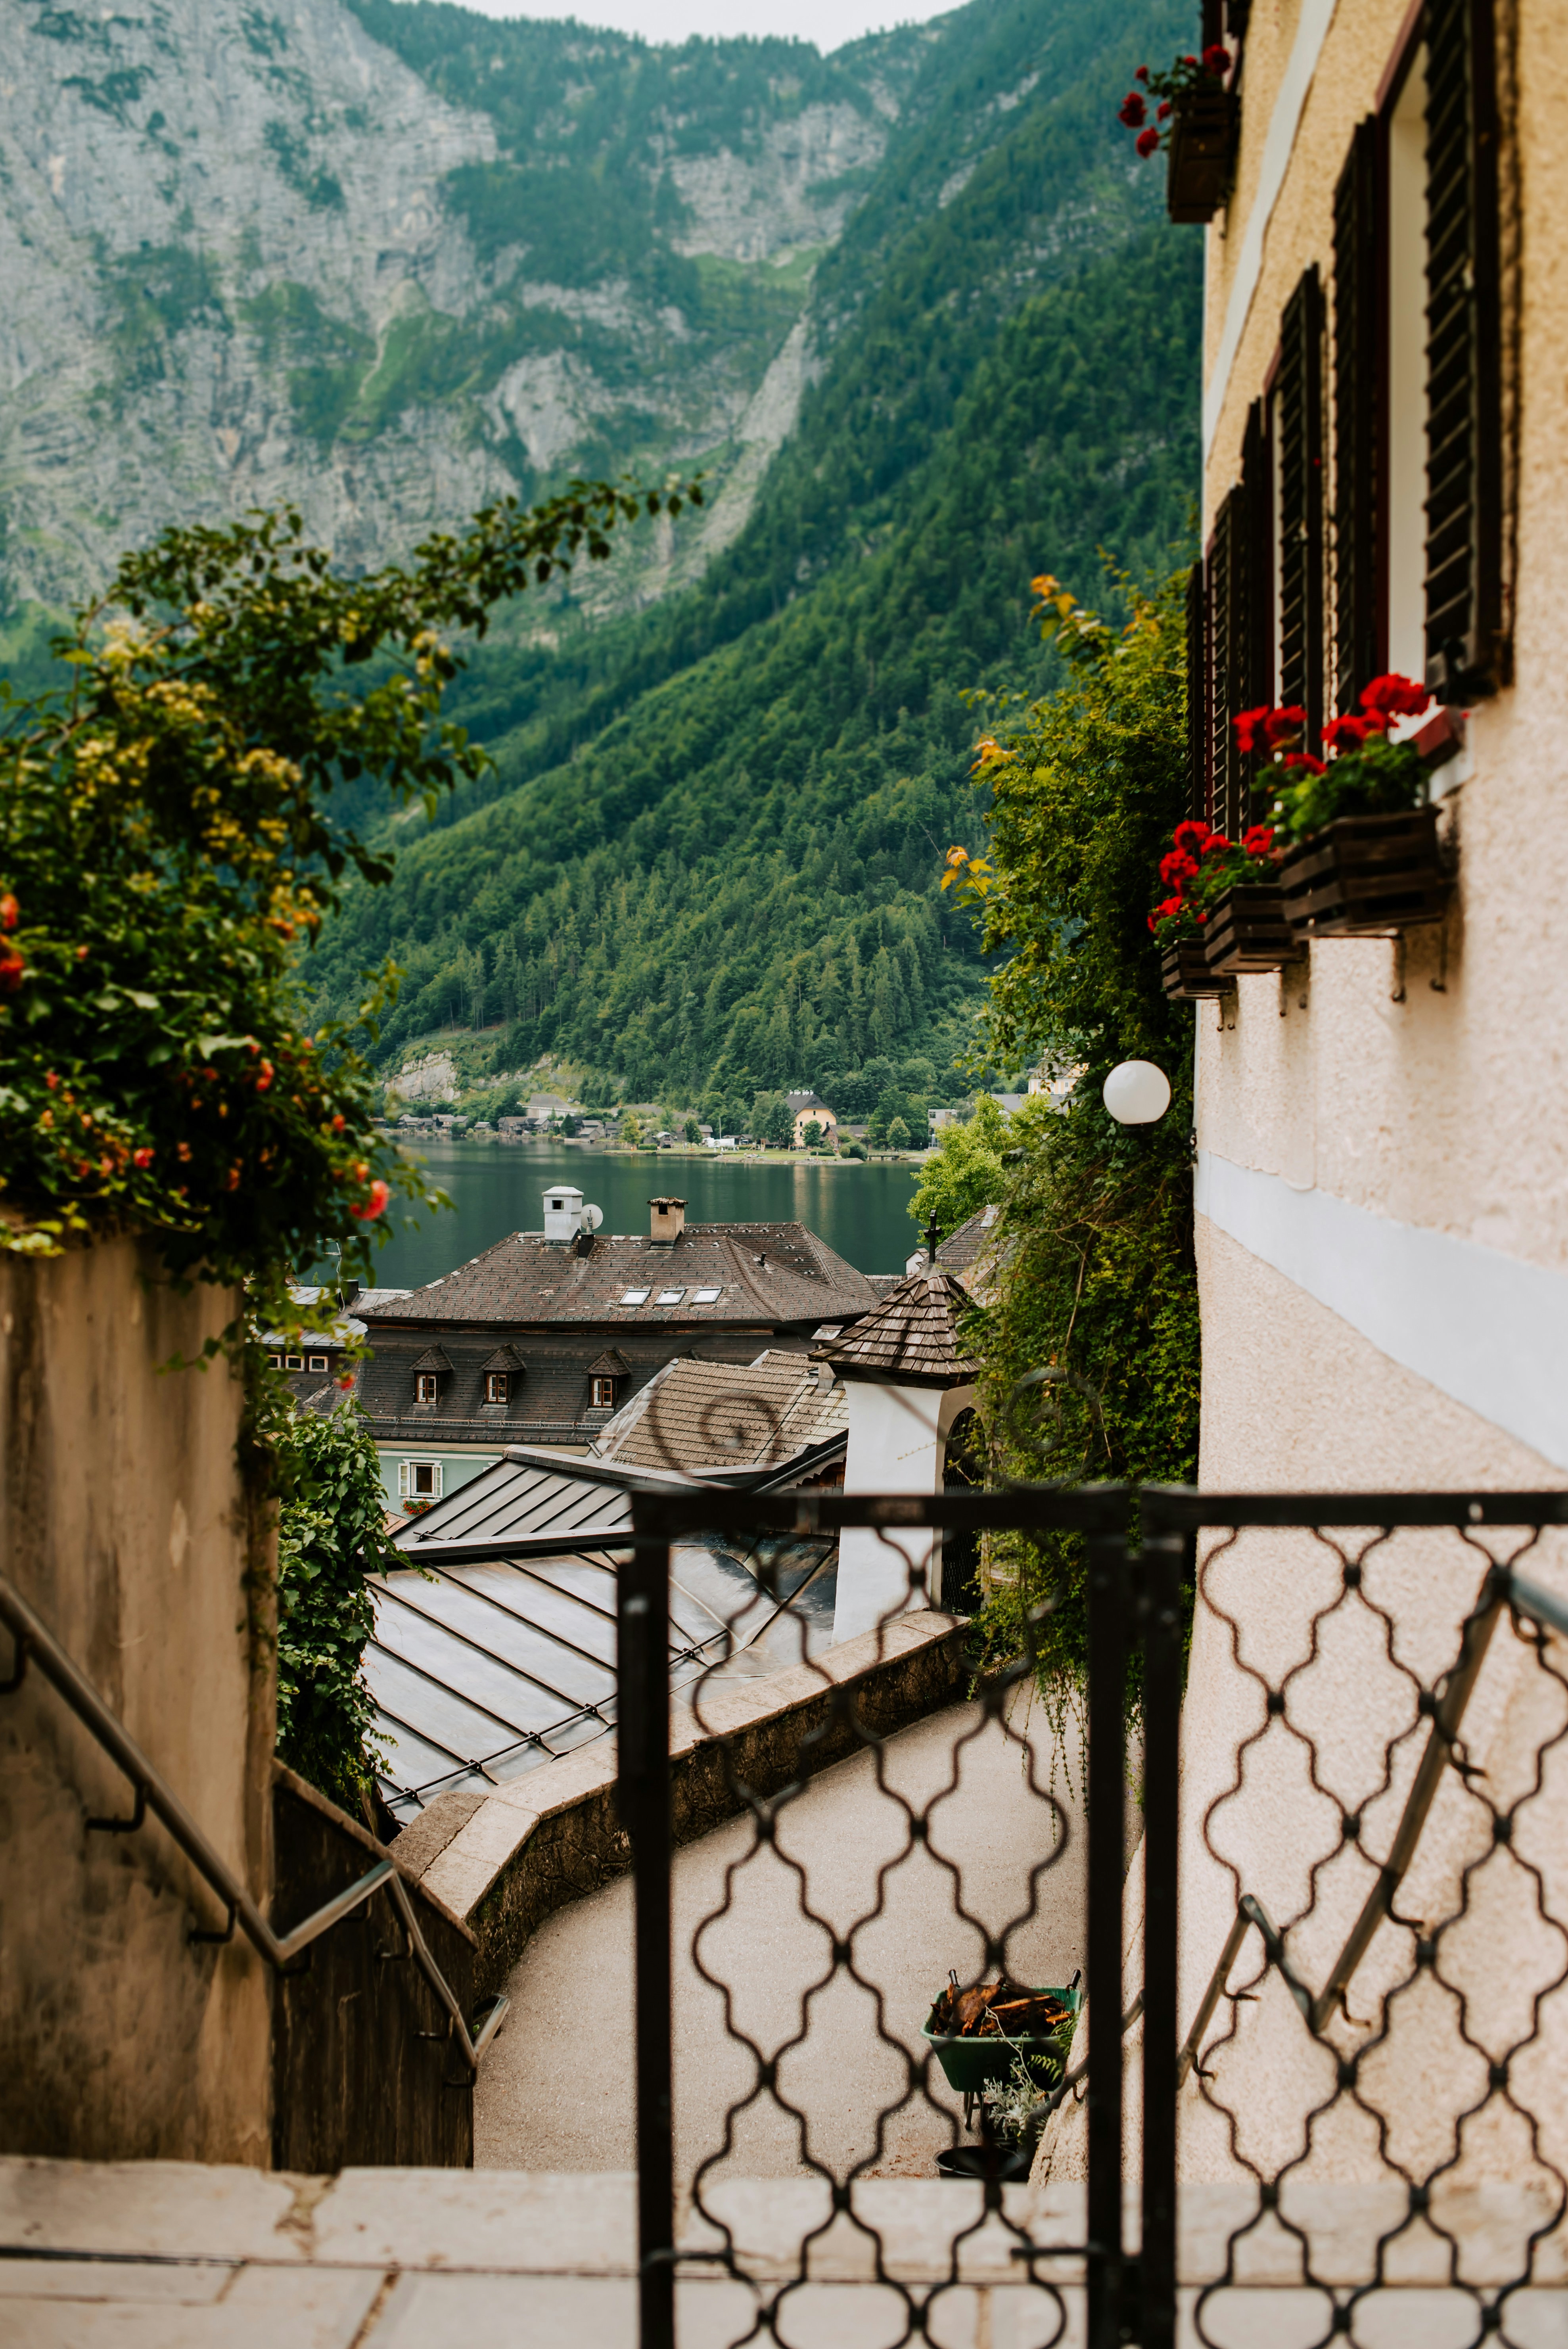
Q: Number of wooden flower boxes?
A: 4